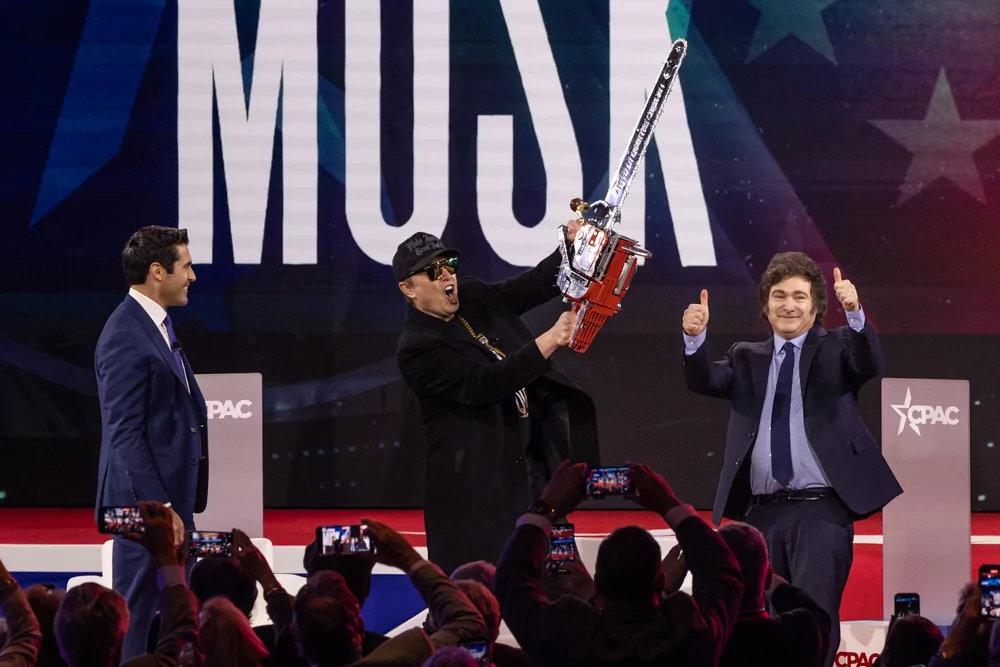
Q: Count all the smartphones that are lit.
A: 8